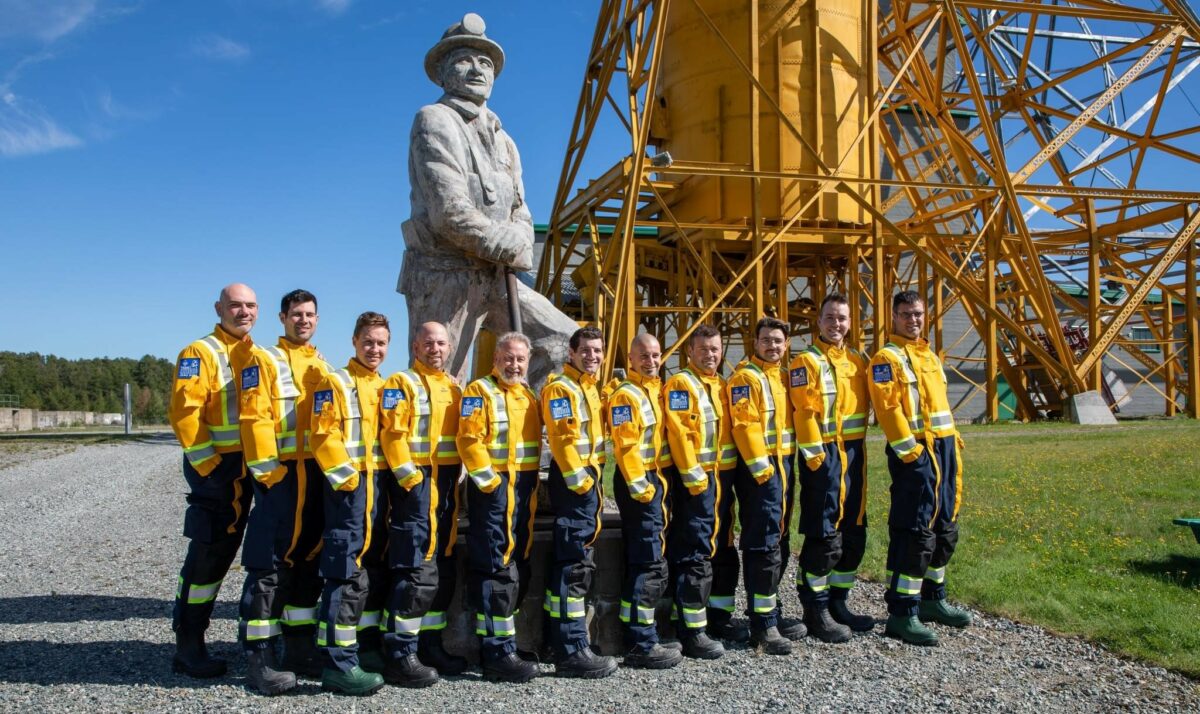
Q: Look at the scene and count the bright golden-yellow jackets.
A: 11